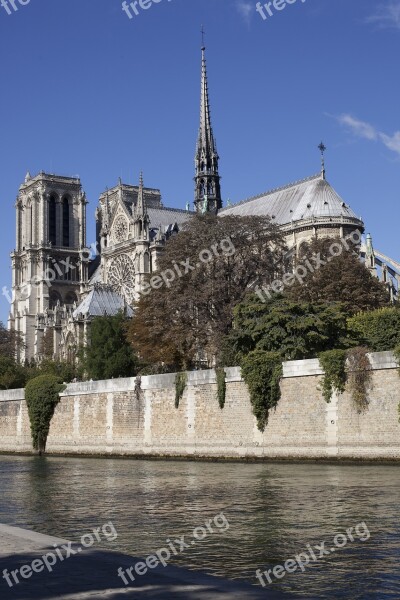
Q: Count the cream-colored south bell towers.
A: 1